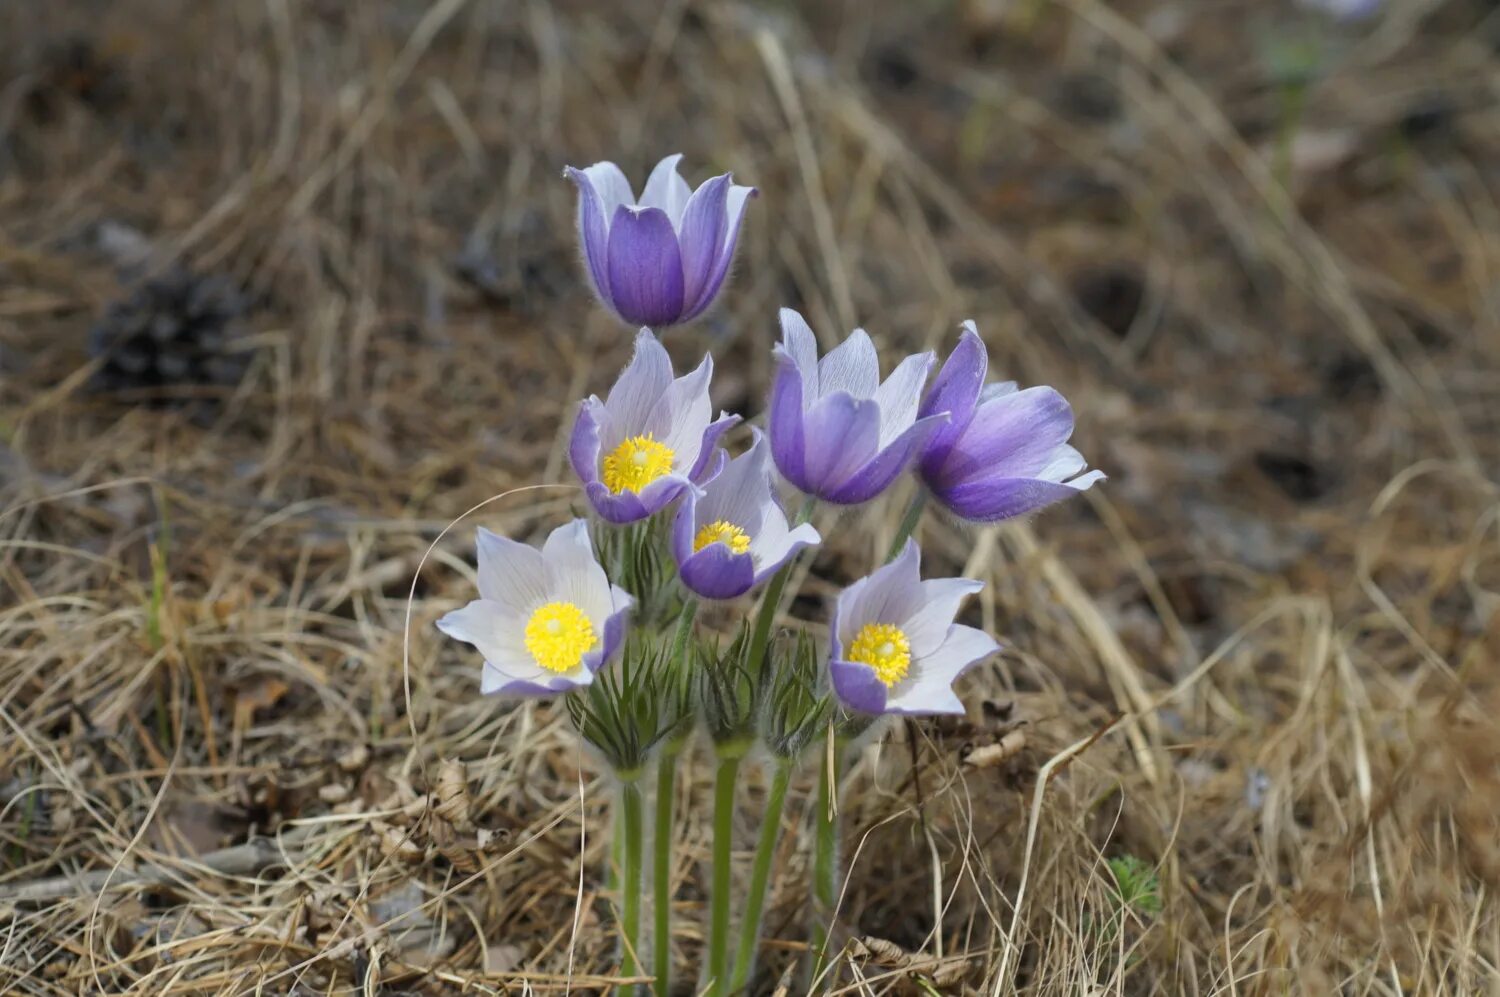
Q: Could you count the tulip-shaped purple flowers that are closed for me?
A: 3